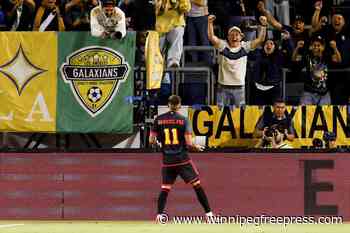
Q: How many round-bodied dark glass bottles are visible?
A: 0